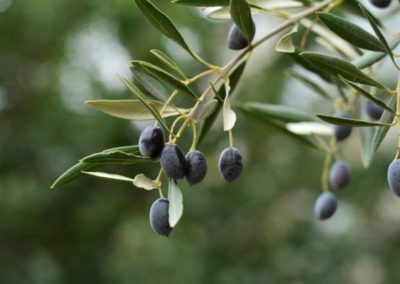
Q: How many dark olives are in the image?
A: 12